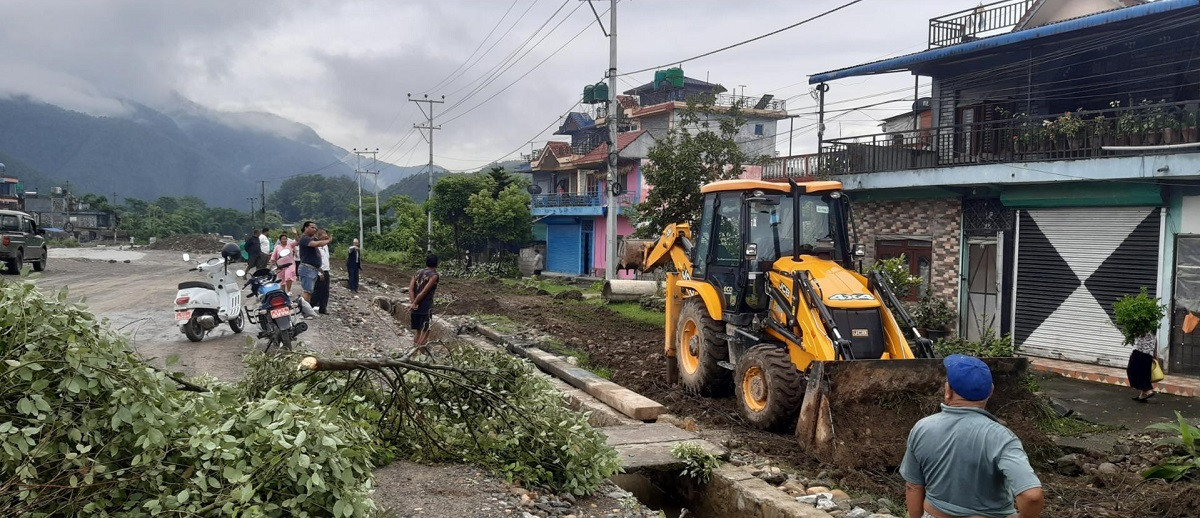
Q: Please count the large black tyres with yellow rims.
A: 2